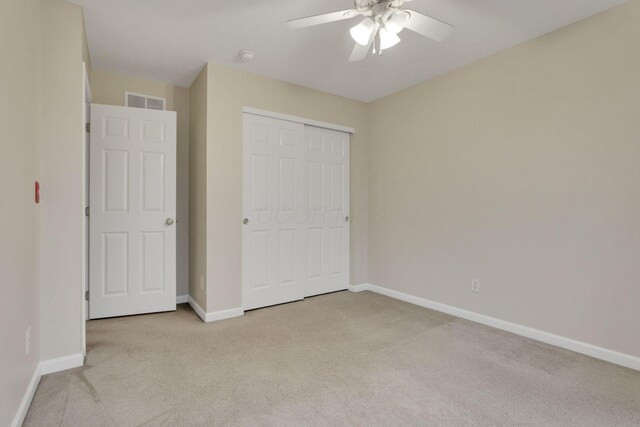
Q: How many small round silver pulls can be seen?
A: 2